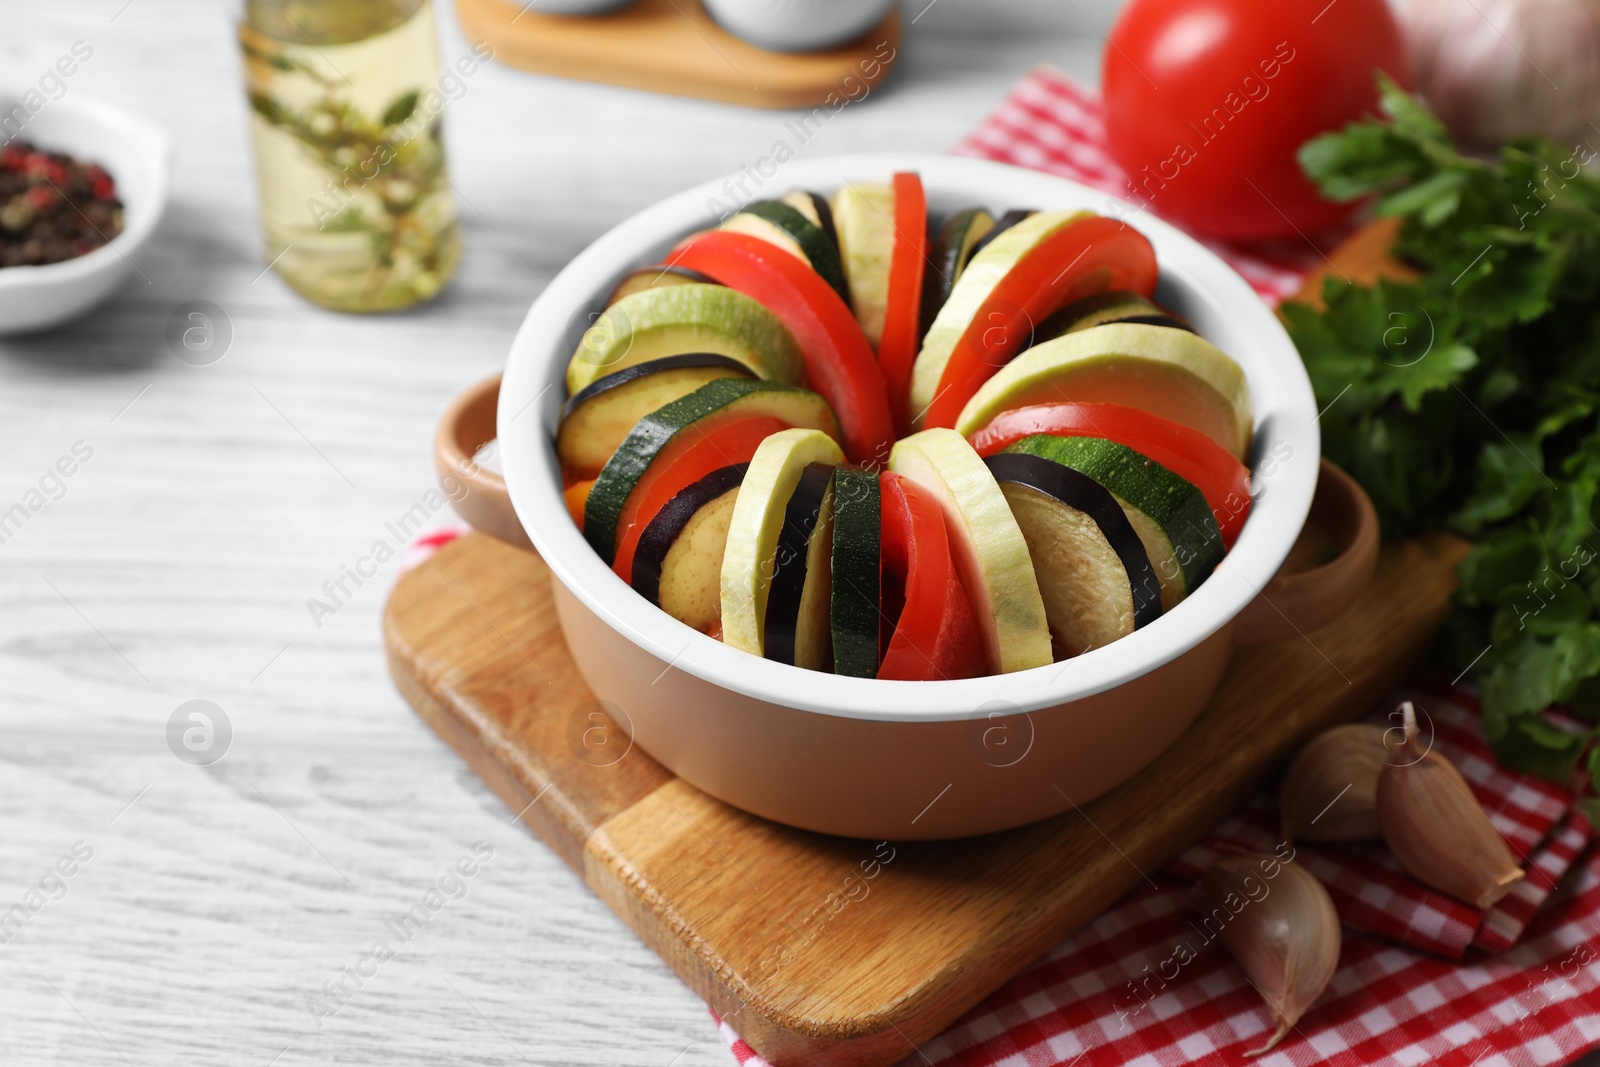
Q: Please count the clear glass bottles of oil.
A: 1